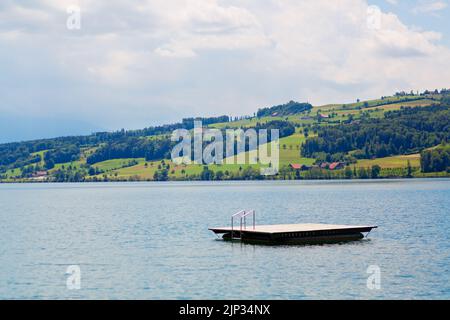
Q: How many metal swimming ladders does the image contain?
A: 1